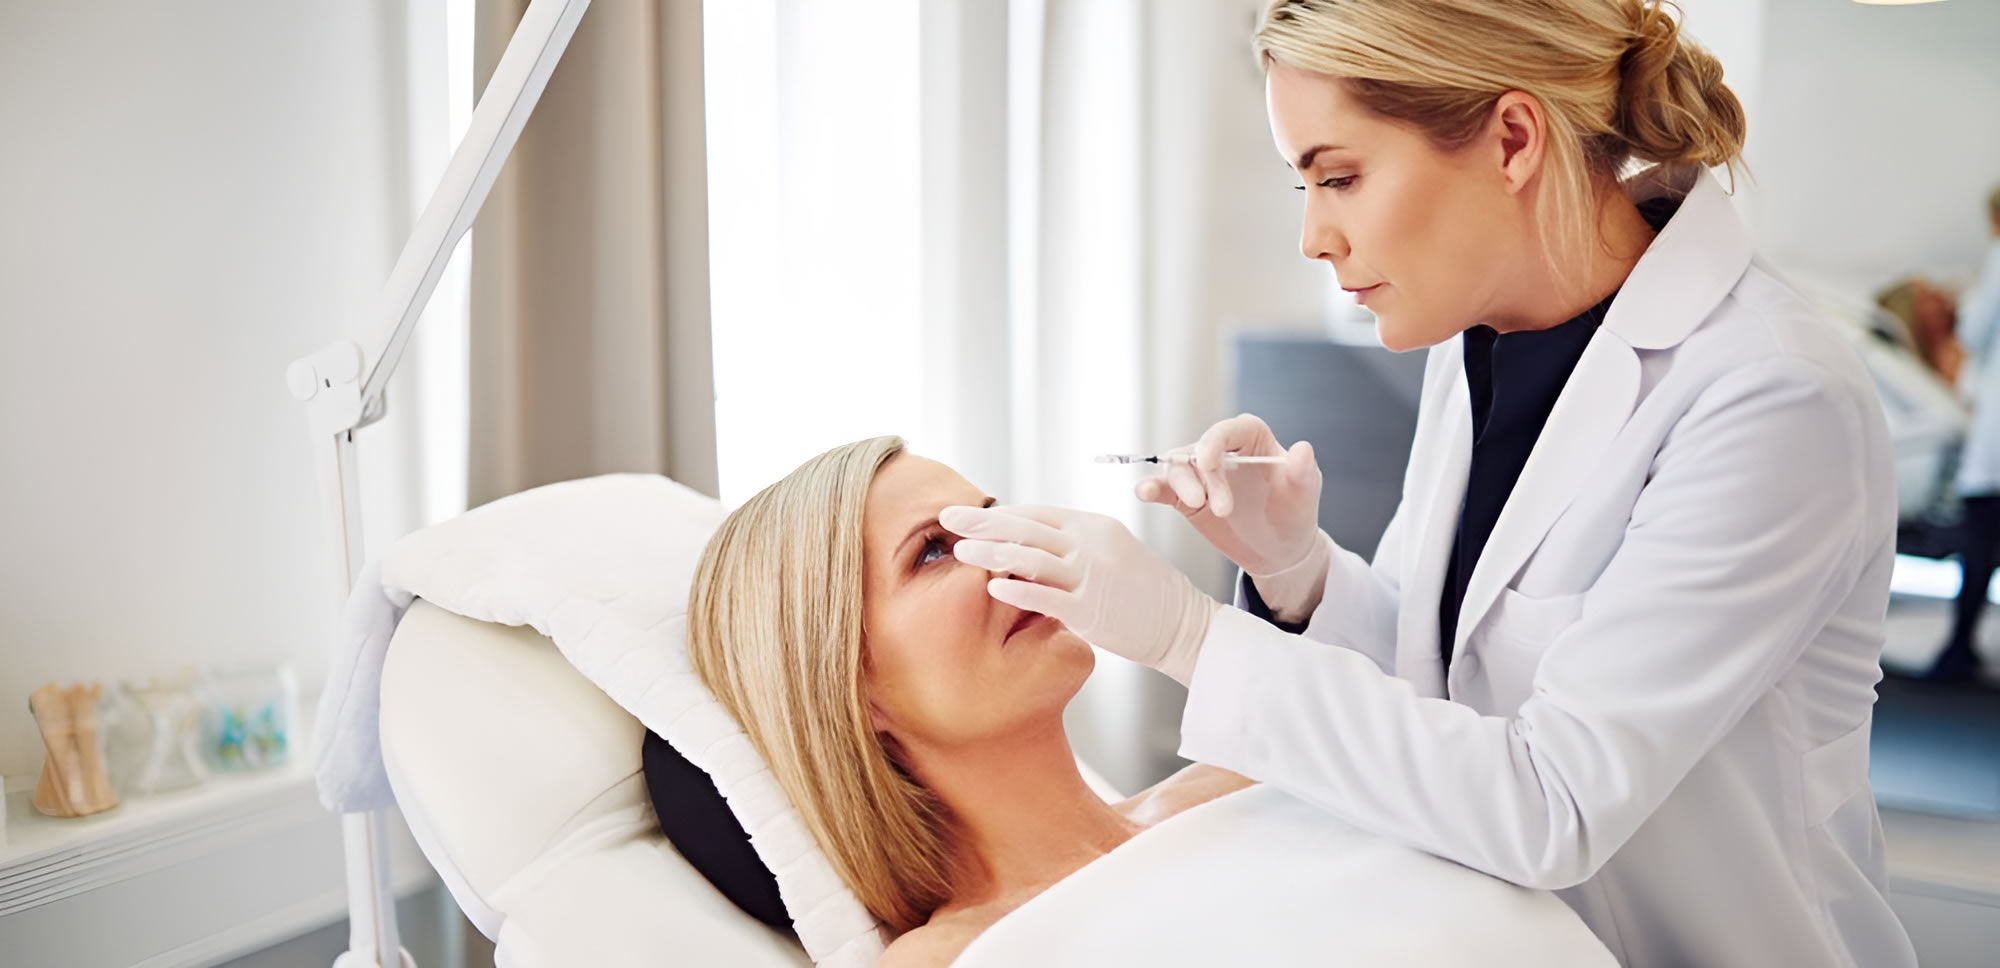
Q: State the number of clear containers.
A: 3